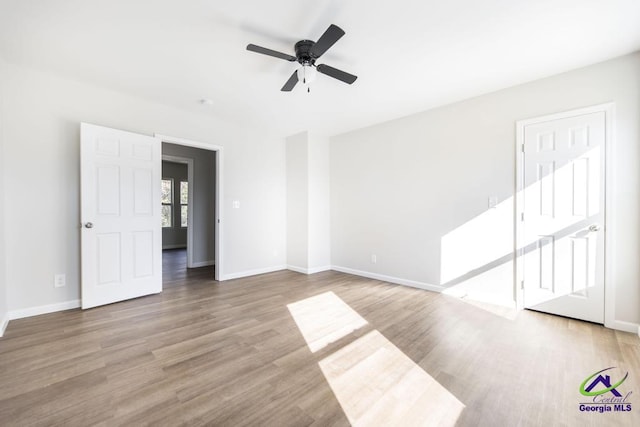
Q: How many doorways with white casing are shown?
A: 3